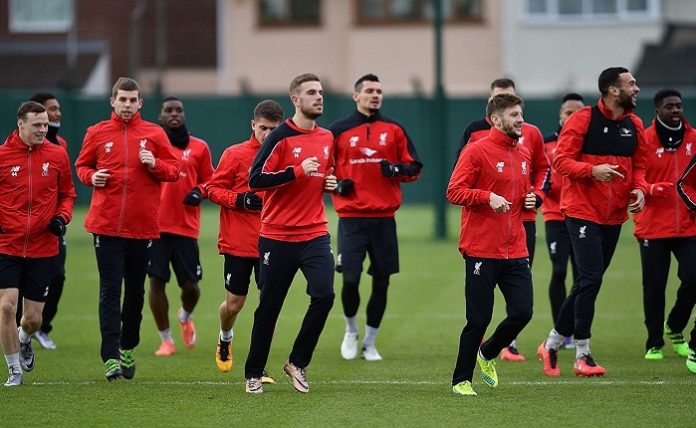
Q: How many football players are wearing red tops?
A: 12